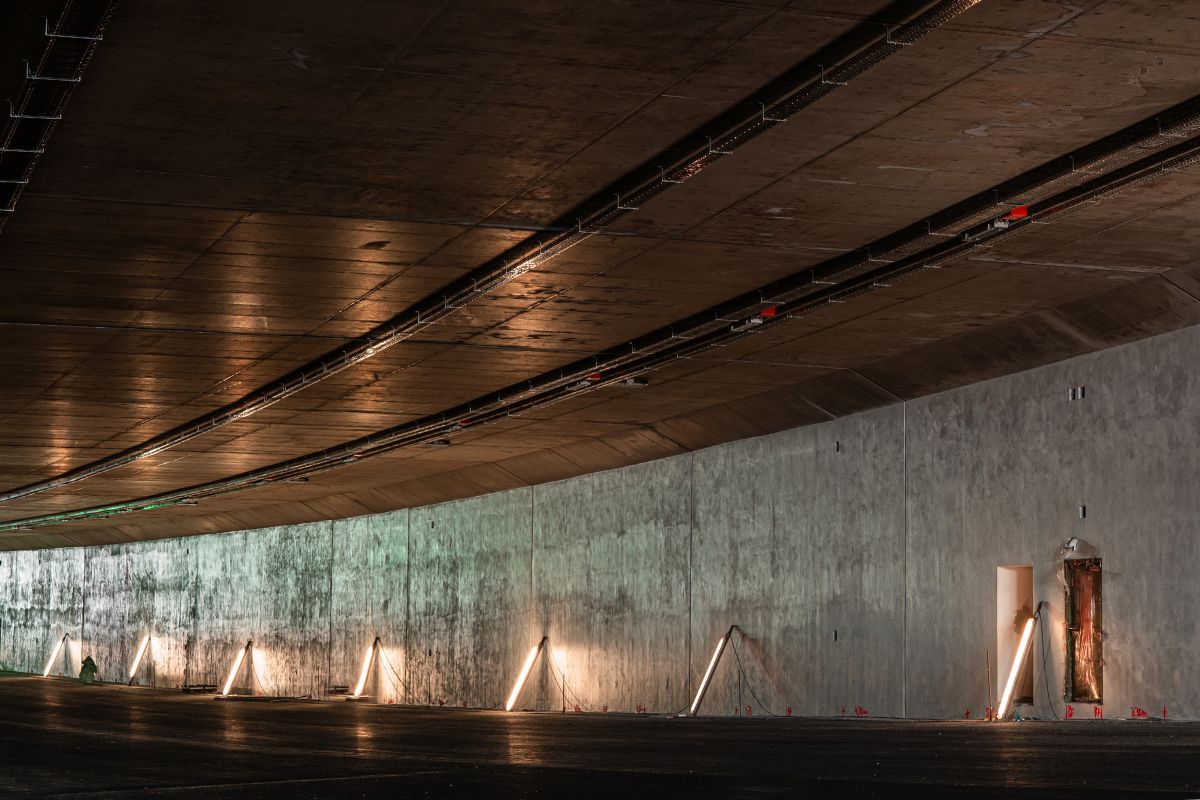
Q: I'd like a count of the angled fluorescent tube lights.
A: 7